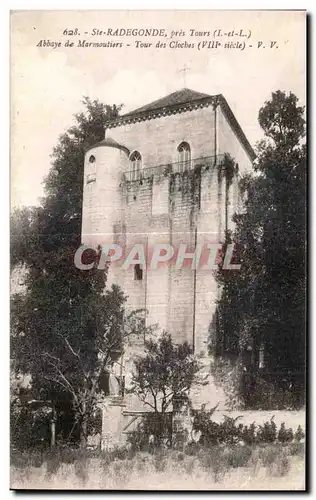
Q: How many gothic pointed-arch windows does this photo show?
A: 2